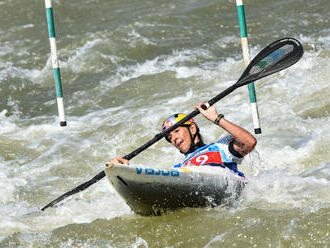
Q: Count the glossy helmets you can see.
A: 1